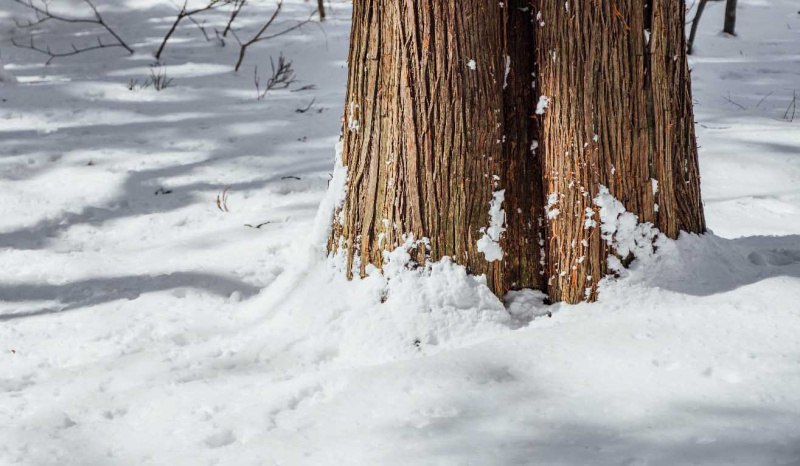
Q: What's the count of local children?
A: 0